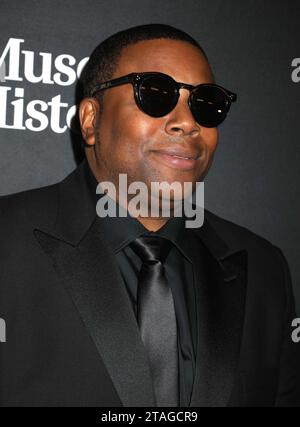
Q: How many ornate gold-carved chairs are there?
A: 0